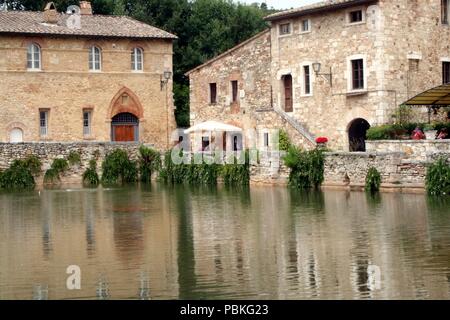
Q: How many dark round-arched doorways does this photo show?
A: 1